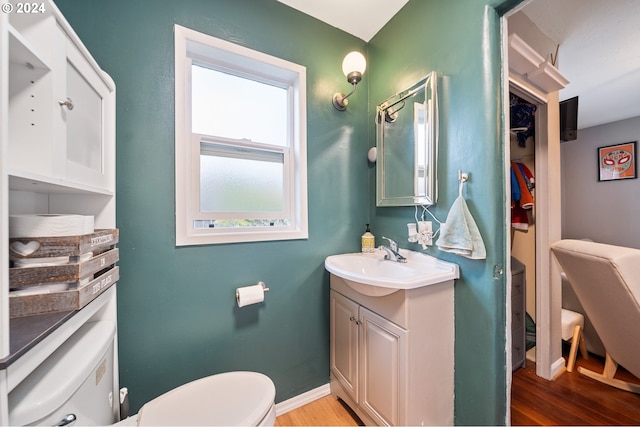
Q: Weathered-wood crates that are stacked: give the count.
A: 3